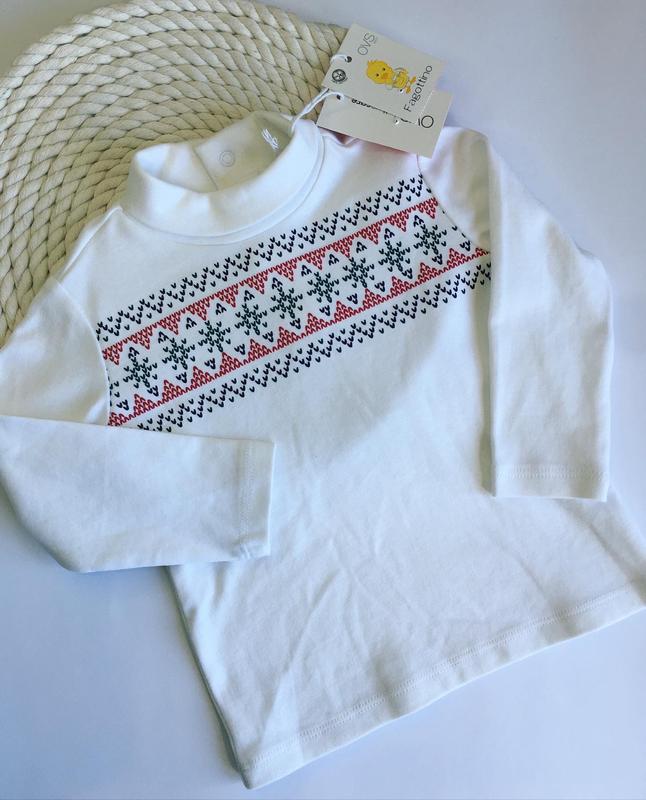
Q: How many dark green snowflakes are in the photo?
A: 9